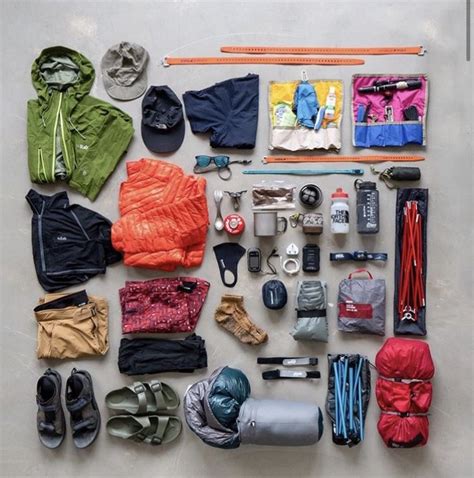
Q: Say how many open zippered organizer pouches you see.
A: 2